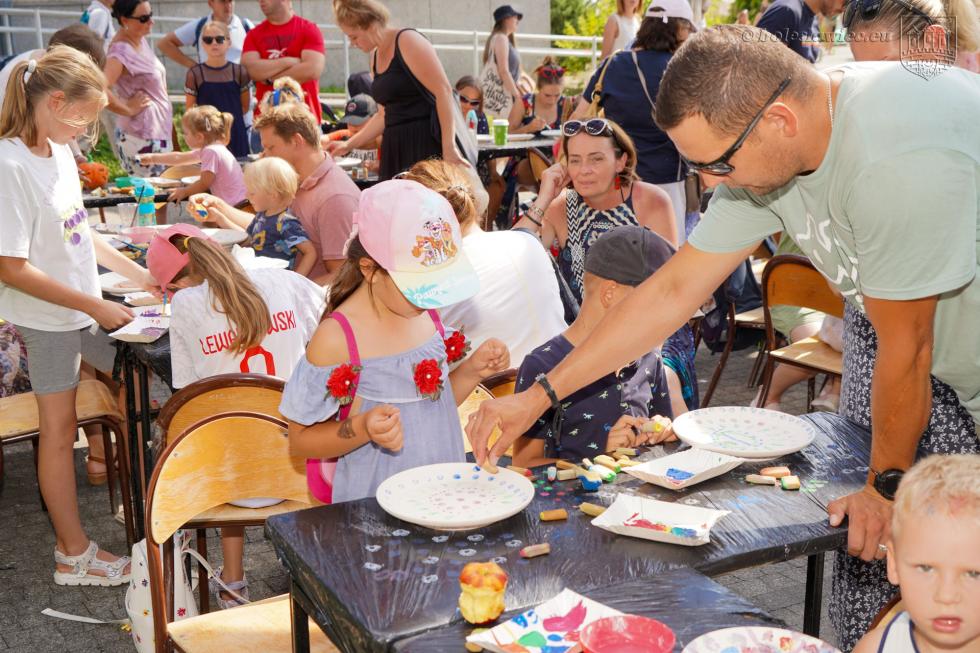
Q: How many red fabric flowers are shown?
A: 3